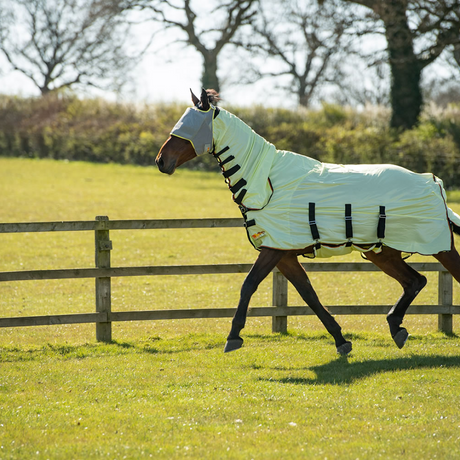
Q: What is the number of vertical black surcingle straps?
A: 3